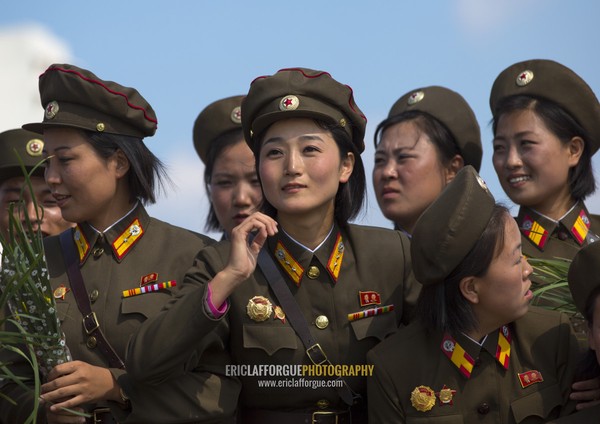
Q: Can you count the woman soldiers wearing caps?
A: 8